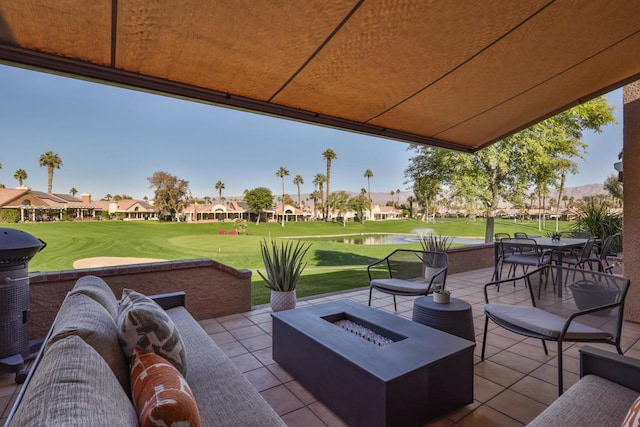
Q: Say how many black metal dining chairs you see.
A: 6